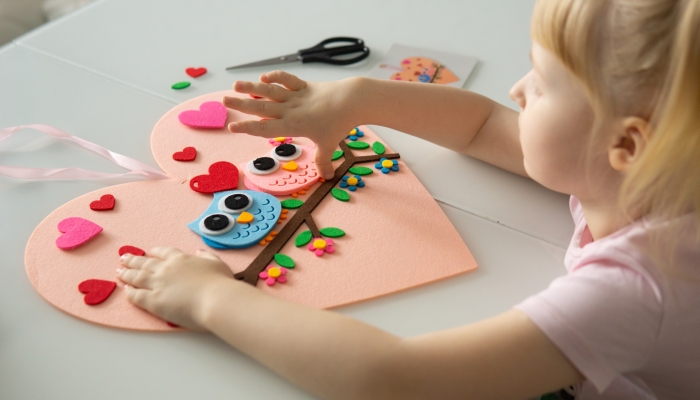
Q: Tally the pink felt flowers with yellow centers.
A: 3